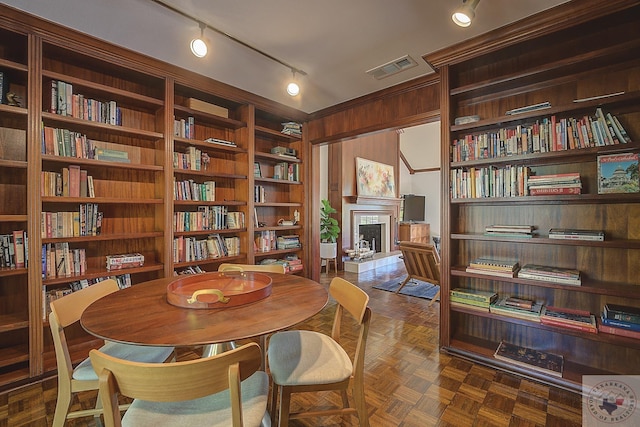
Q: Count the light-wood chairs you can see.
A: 4